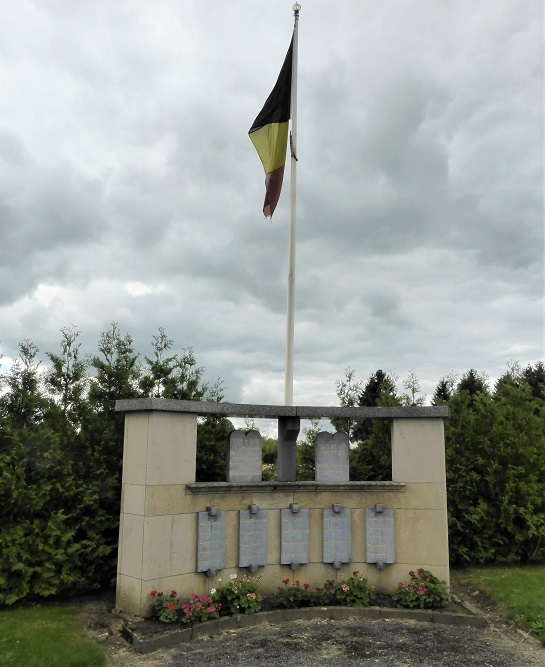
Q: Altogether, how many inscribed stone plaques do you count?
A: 7